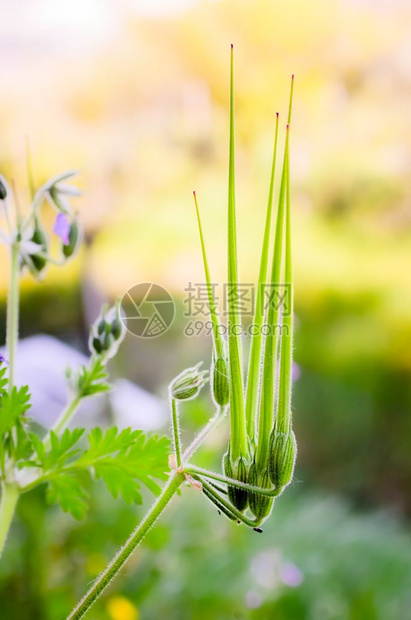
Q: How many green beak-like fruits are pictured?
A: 5